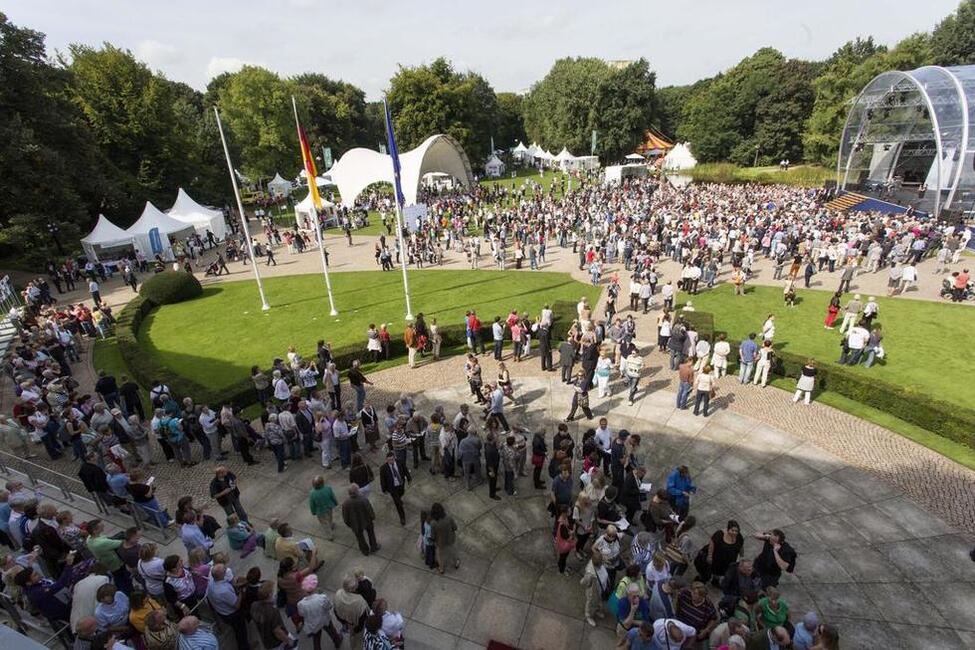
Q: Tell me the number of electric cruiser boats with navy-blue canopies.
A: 0